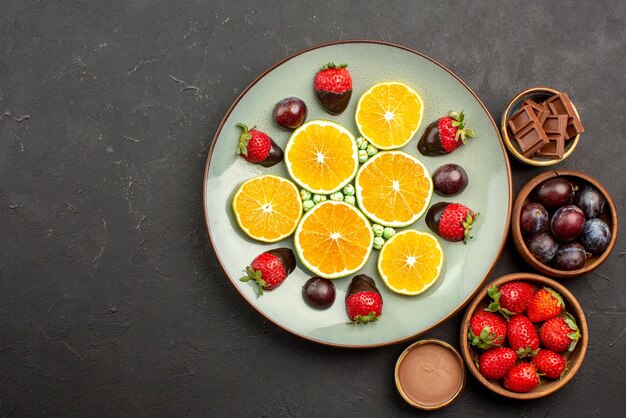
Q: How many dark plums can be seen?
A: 10